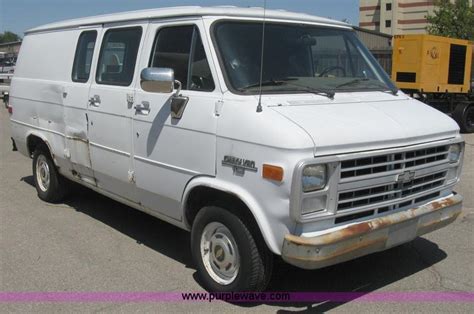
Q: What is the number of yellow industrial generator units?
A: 1